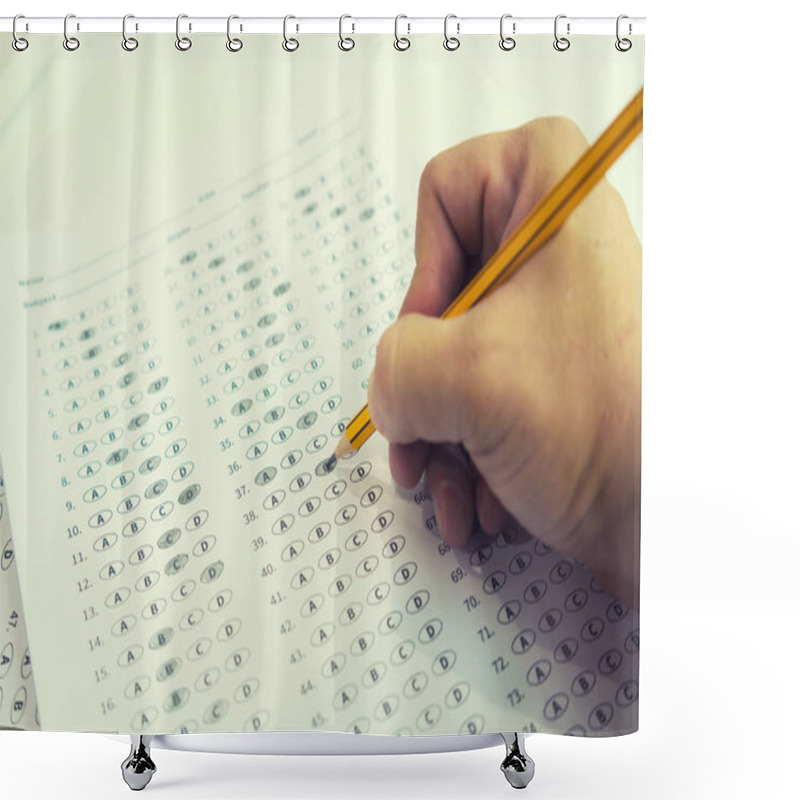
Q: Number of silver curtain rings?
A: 12